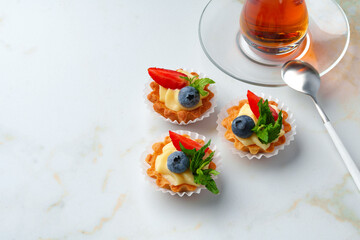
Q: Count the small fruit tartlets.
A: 3